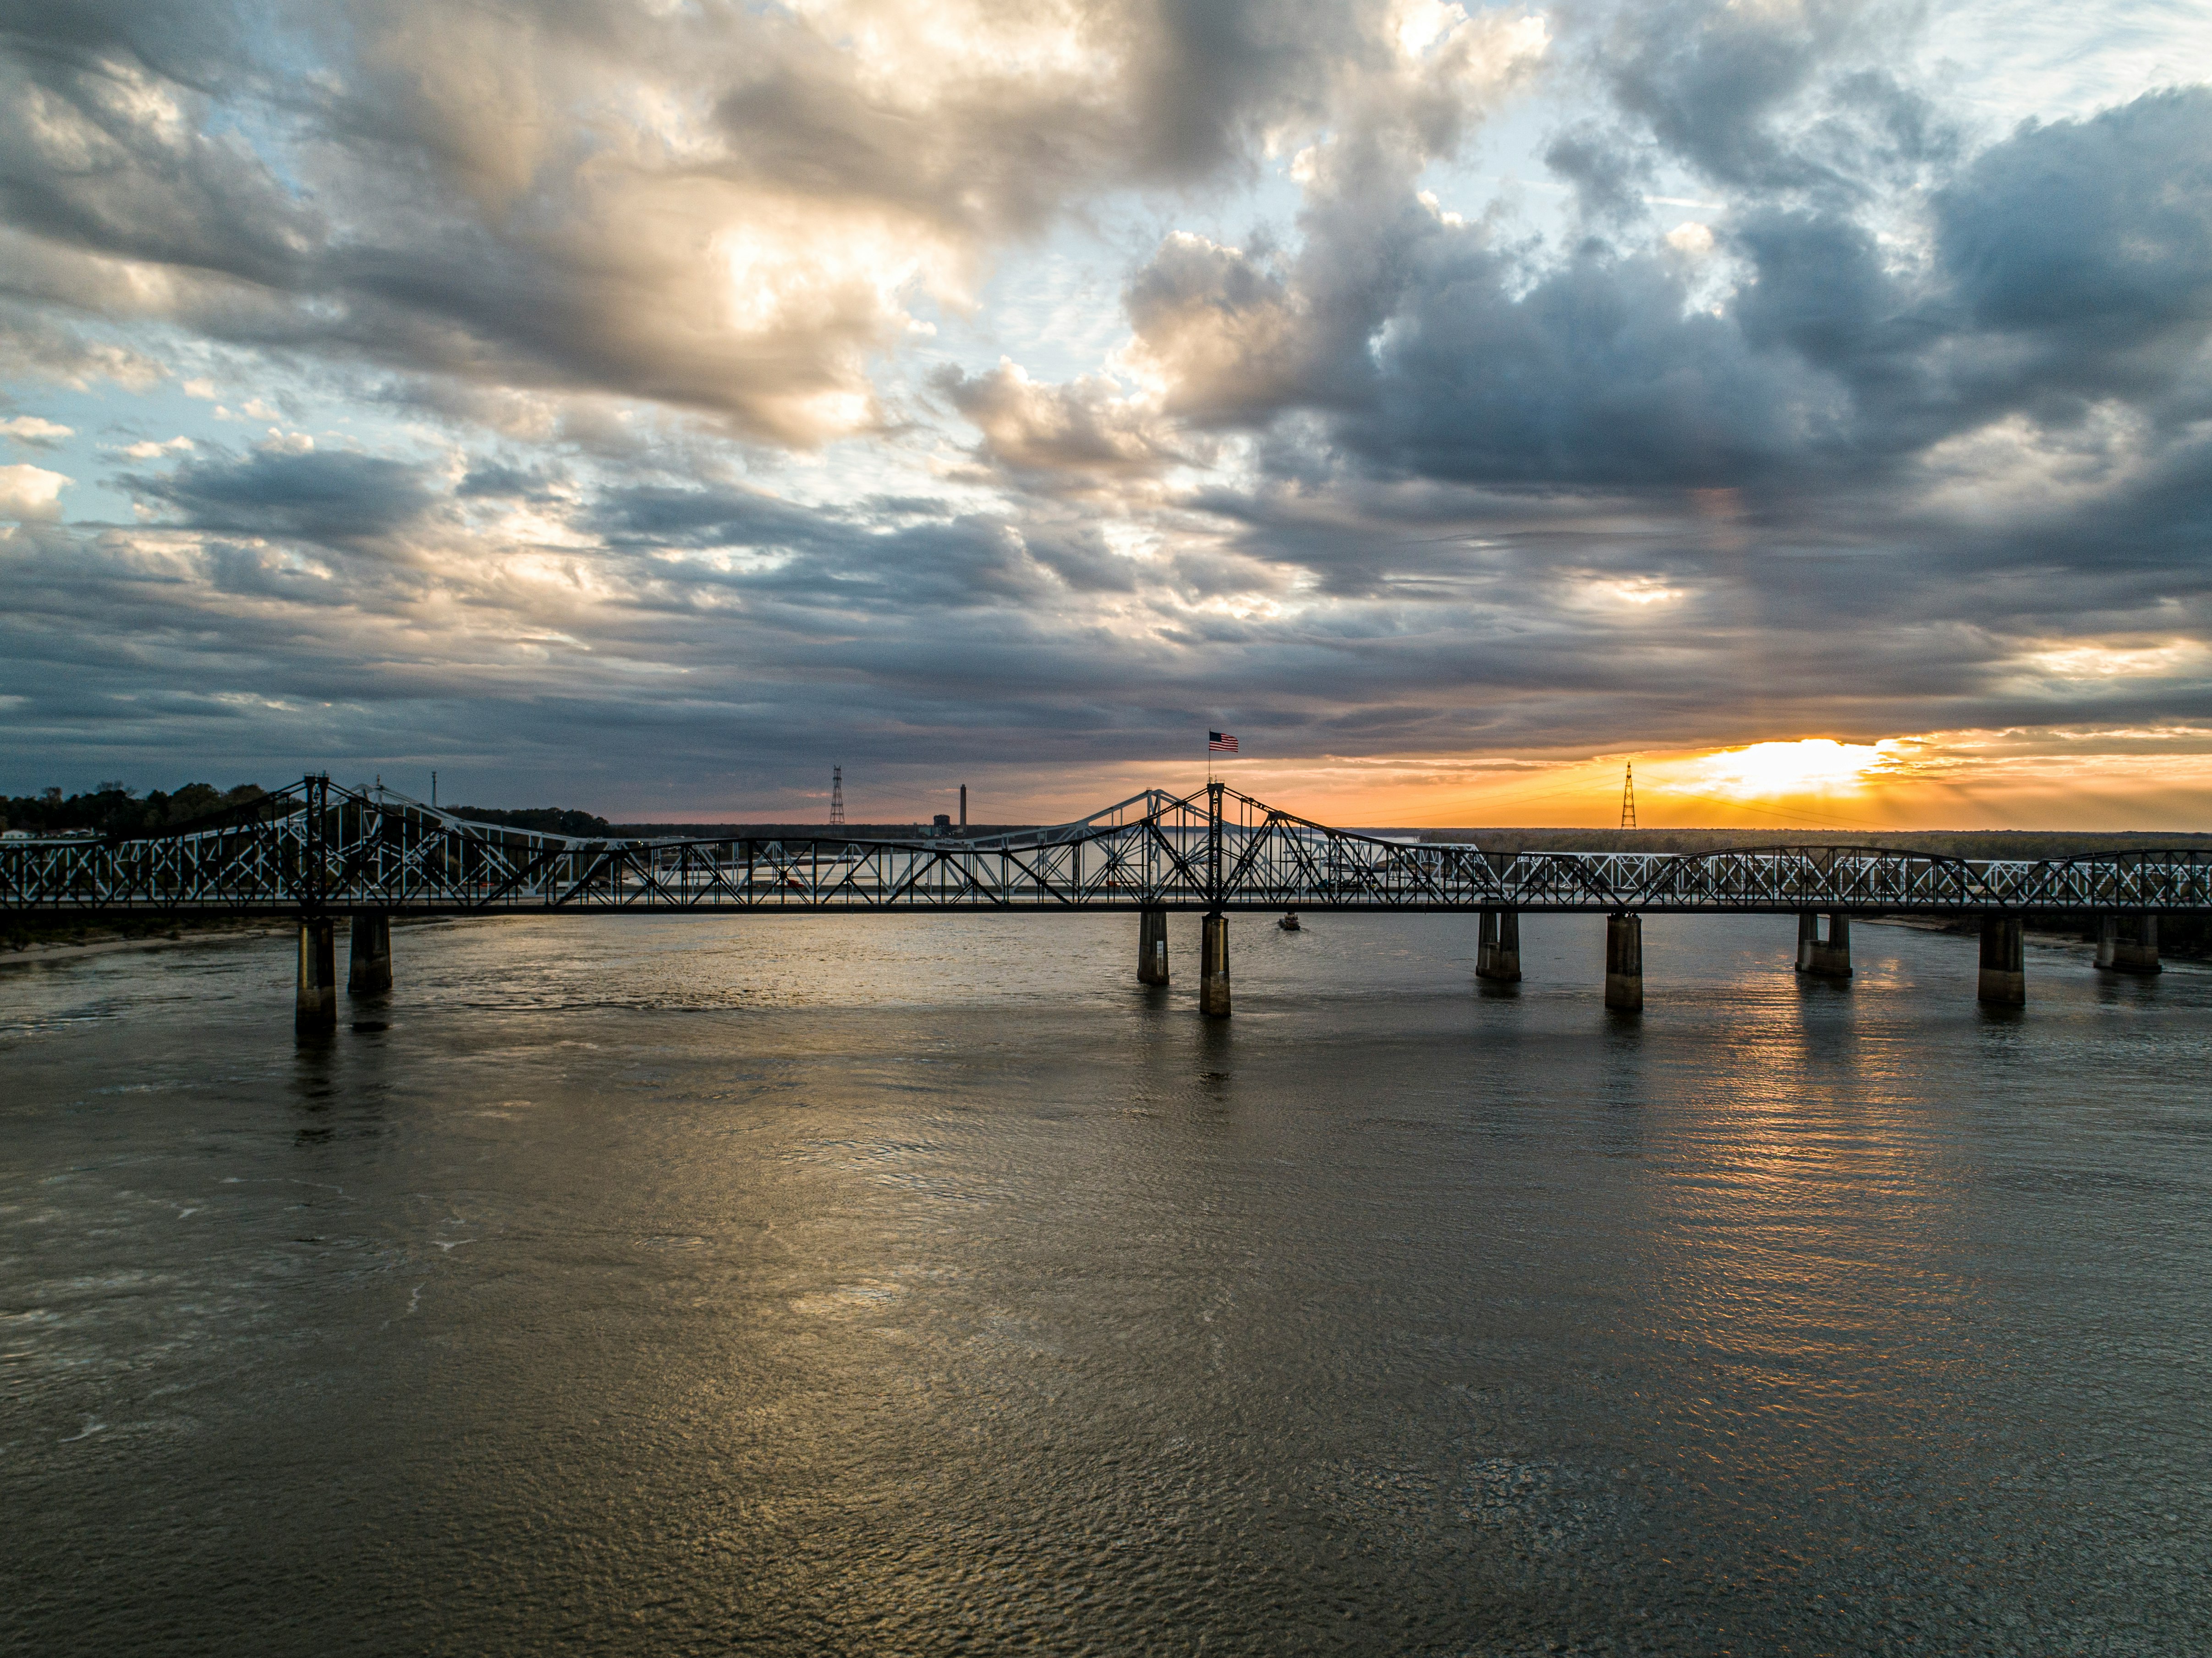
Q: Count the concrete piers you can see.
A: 9